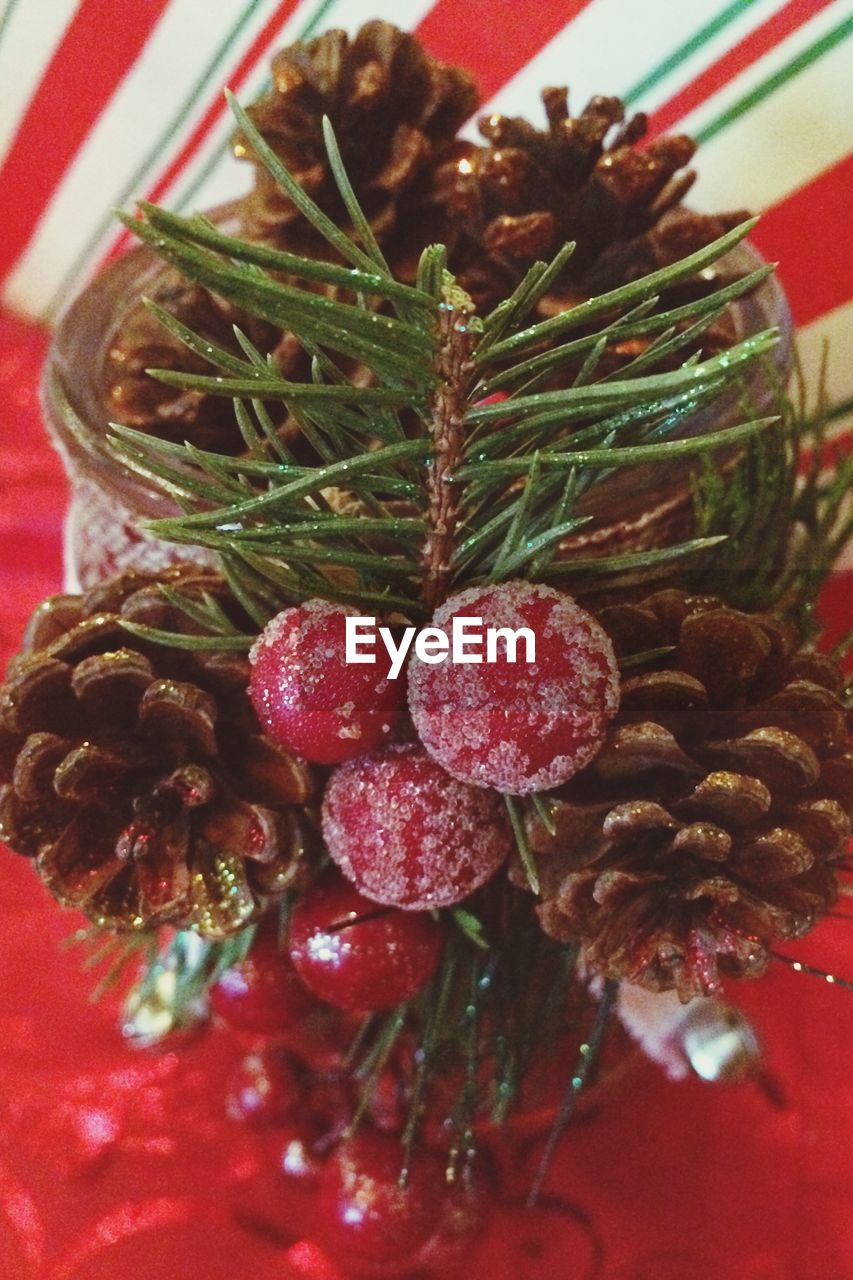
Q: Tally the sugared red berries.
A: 3